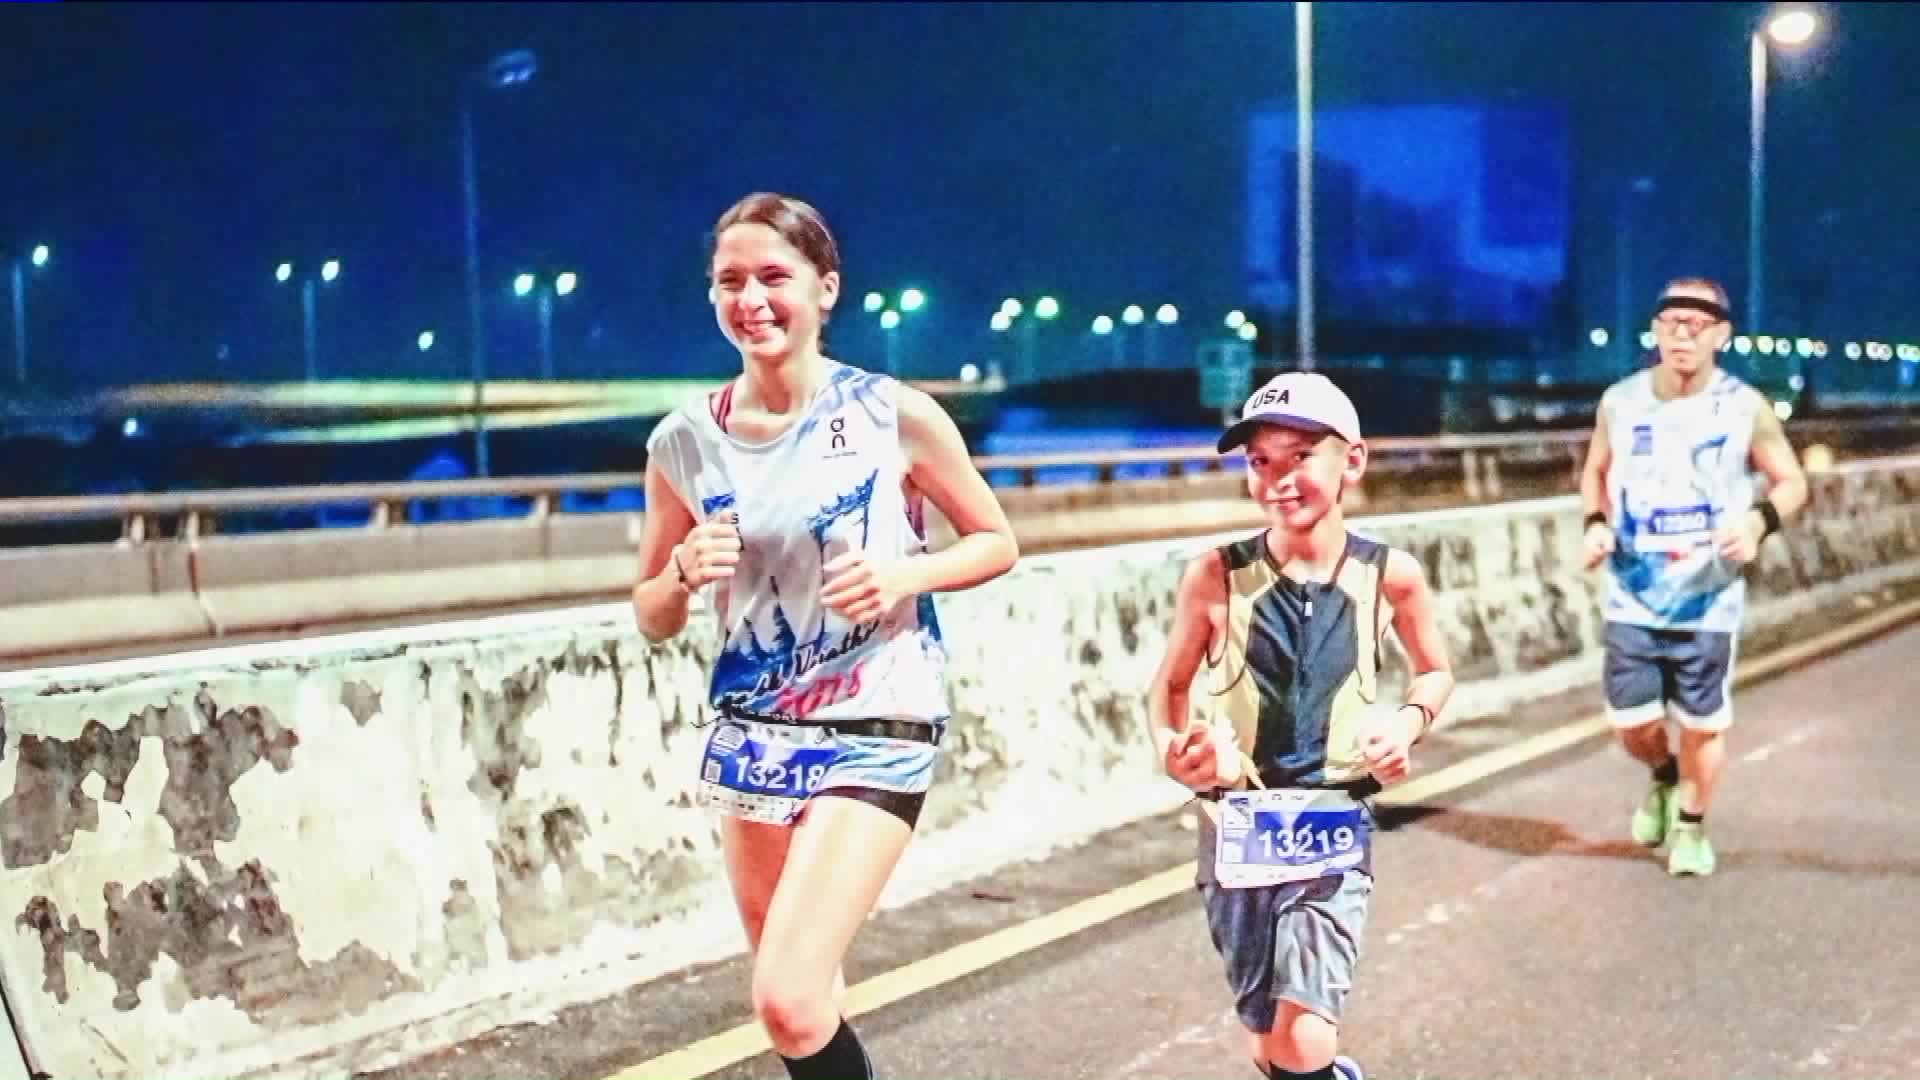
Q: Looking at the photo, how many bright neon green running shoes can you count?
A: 2